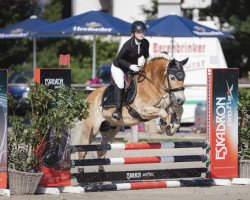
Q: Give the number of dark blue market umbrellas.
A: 3